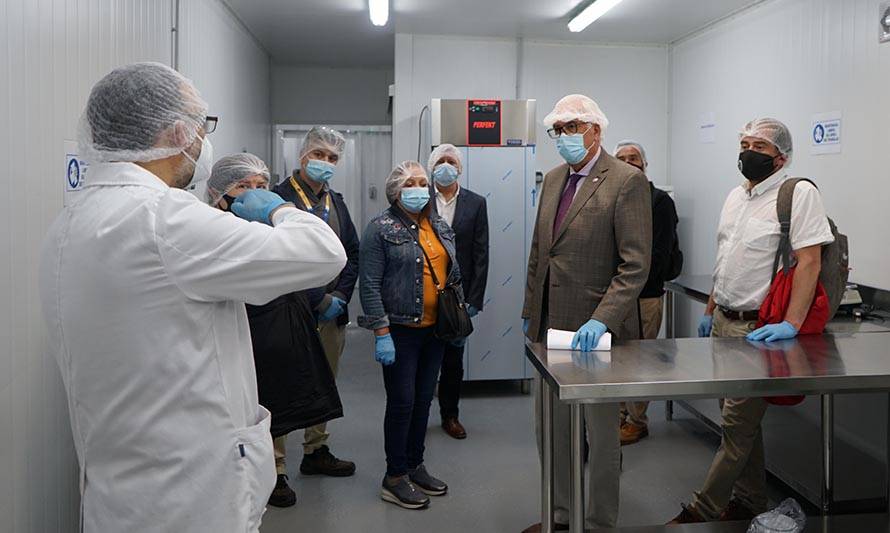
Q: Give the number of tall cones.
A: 0